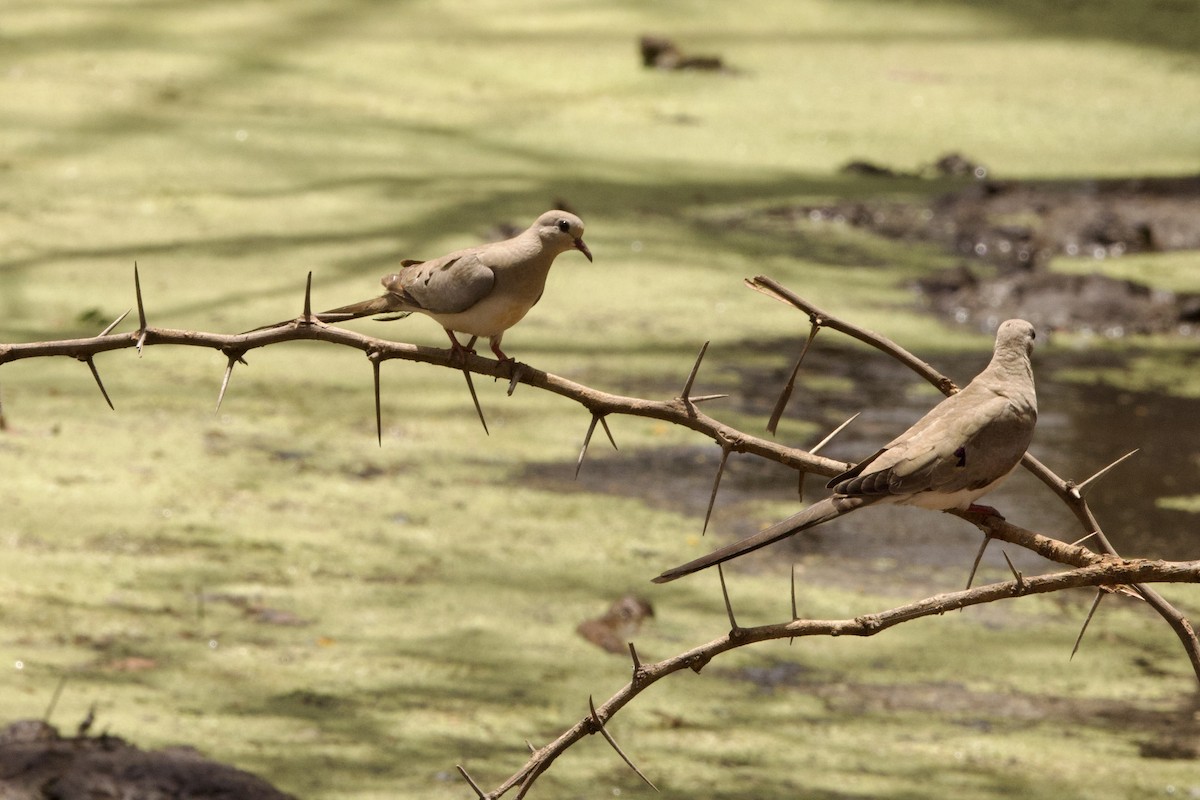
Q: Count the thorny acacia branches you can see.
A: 3